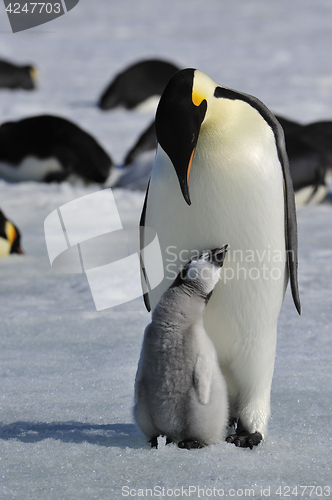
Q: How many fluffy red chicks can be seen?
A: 0